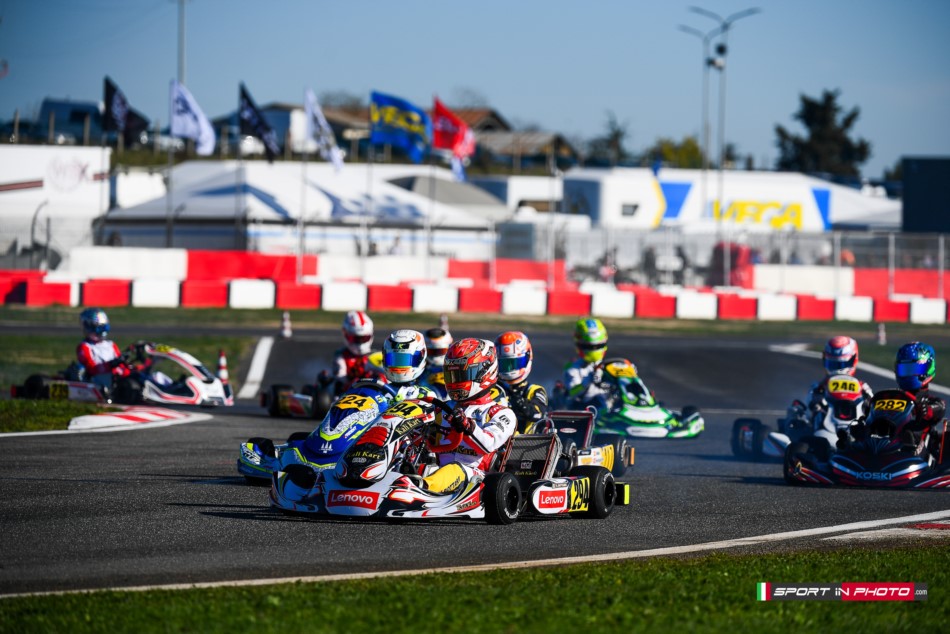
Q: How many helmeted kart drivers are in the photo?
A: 9